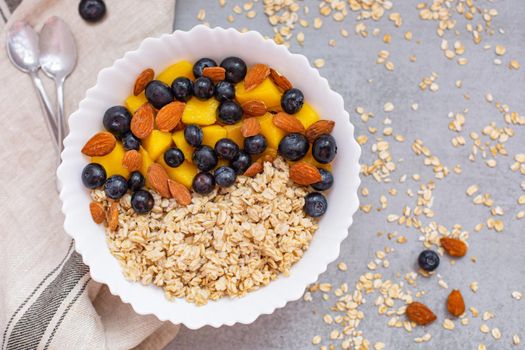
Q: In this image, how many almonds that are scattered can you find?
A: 3